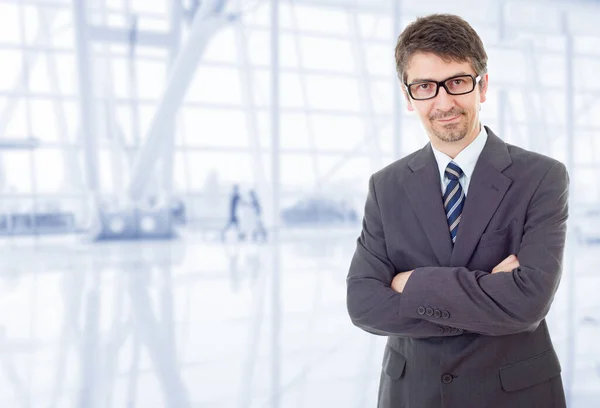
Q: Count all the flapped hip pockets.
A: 2